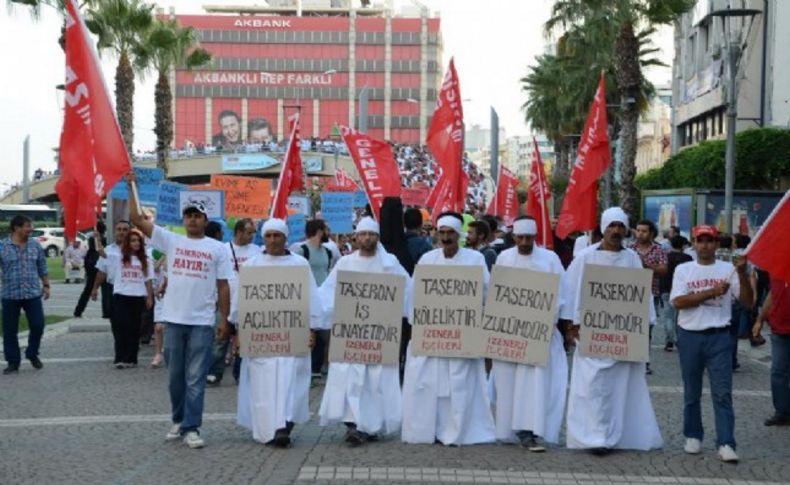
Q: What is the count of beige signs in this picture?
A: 5